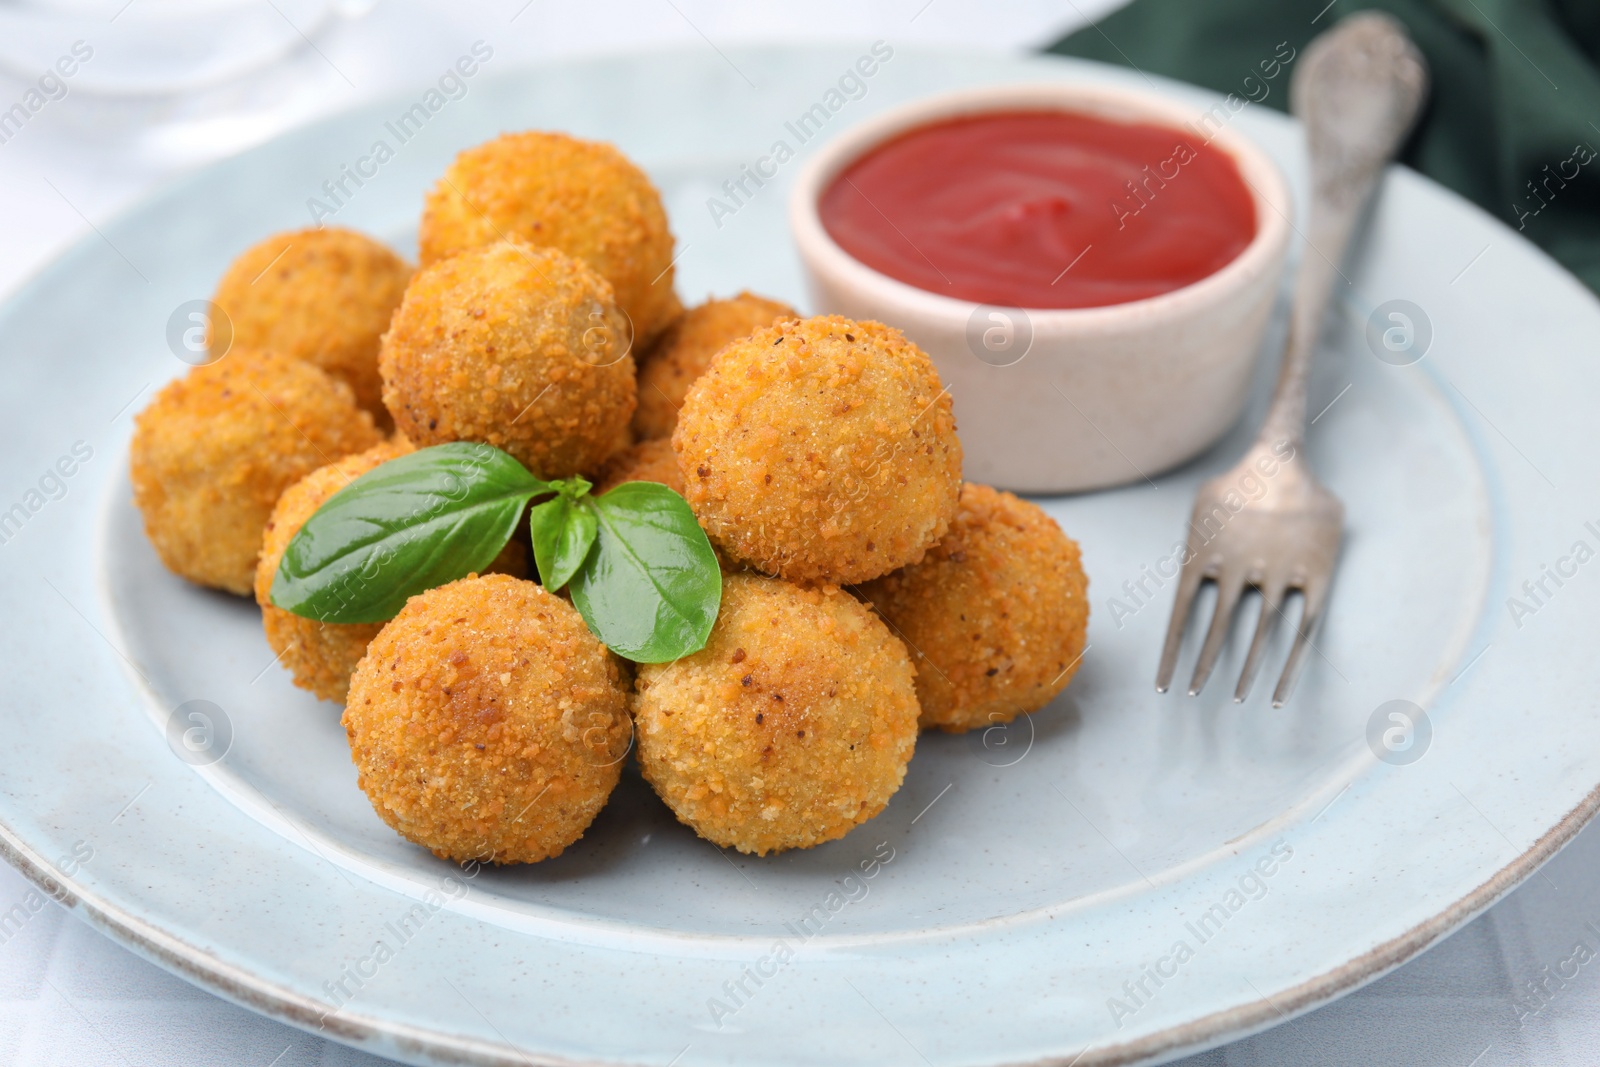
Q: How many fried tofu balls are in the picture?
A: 11